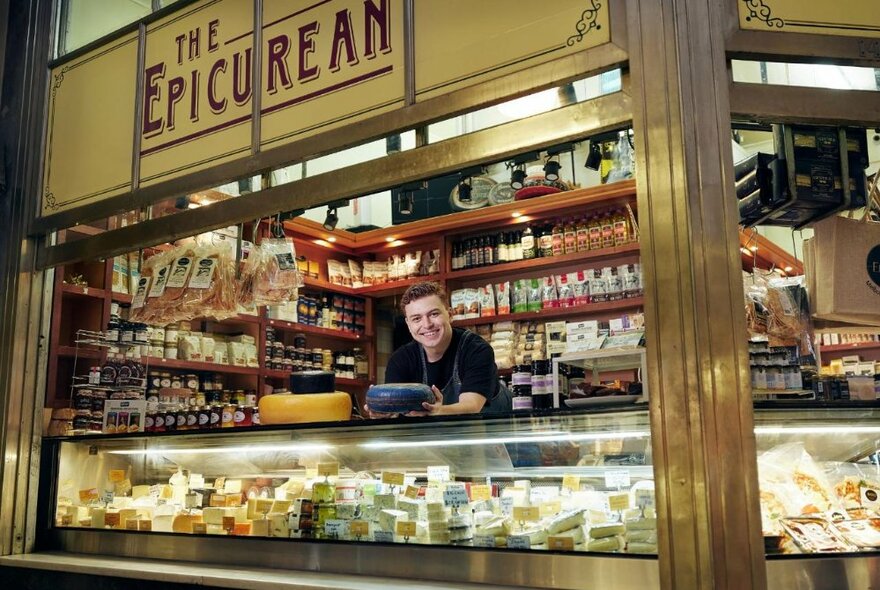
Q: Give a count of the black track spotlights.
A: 6